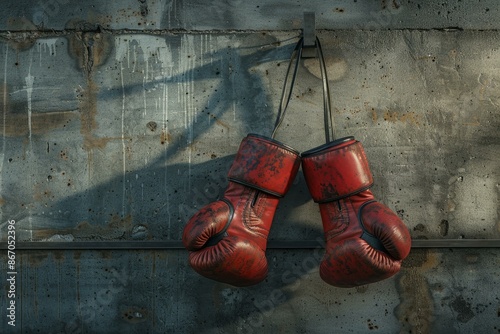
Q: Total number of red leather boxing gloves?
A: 2